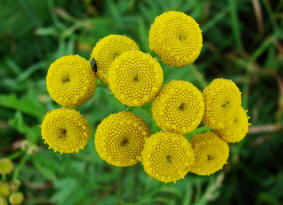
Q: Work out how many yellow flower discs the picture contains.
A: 11